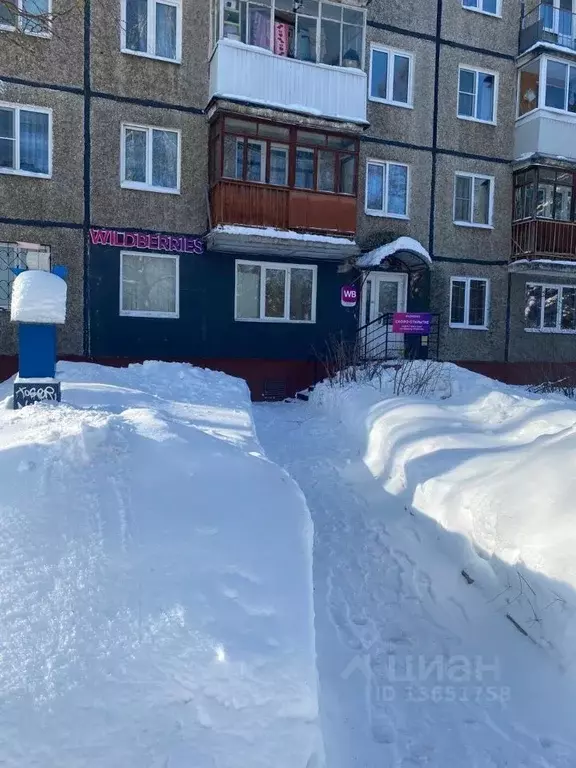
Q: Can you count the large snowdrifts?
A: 2